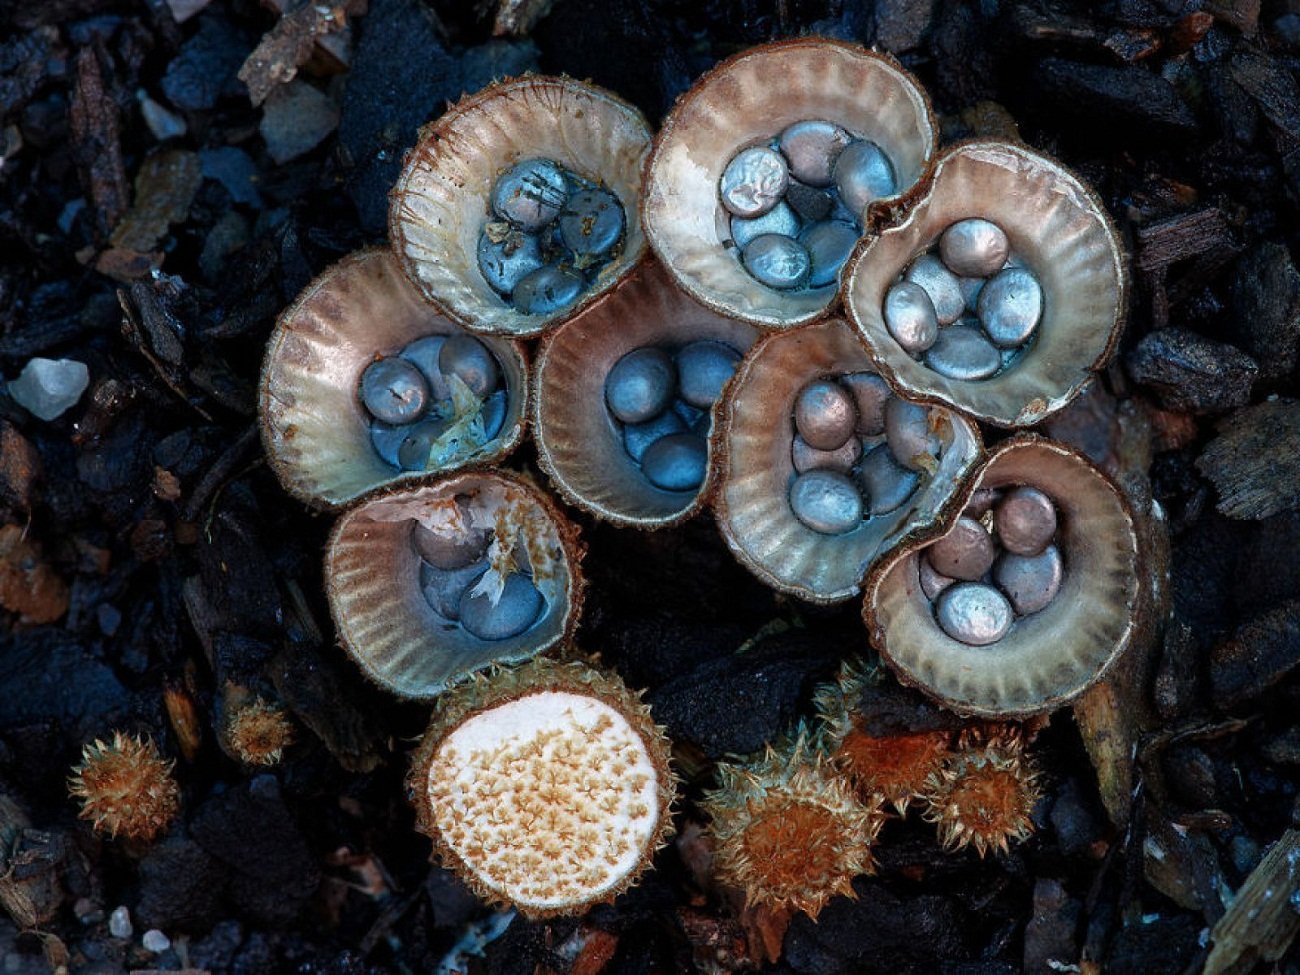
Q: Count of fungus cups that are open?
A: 8